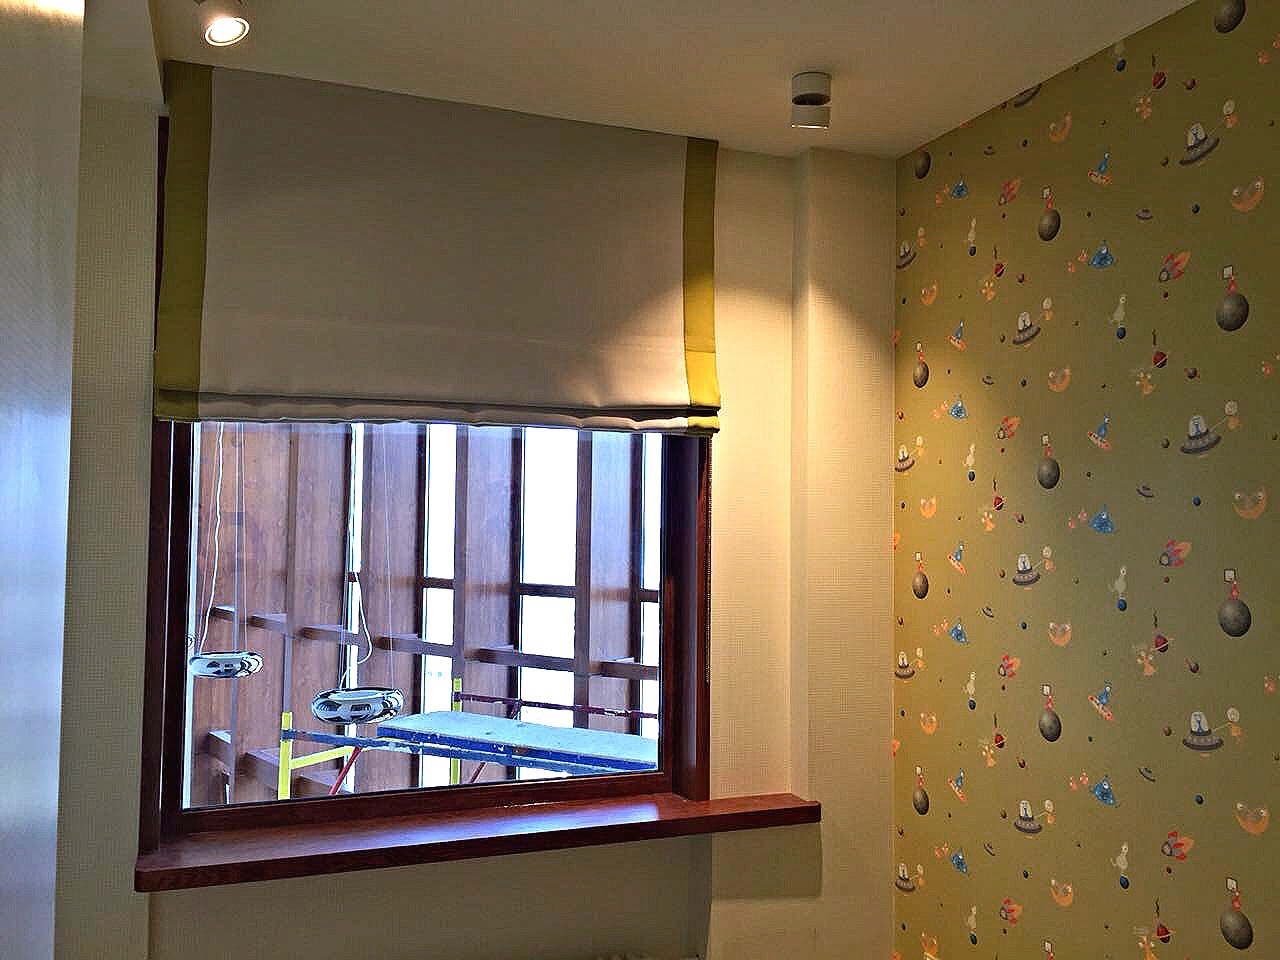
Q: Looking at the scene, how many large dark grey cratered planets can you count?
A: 11